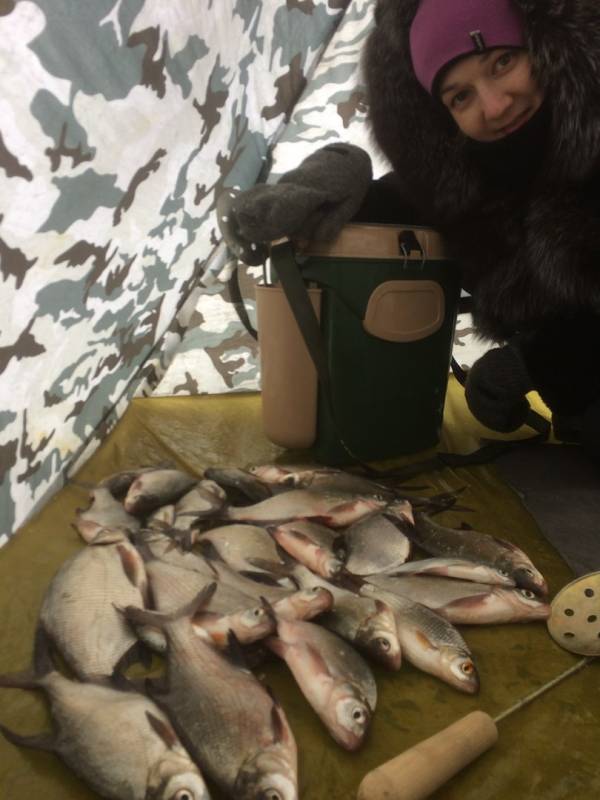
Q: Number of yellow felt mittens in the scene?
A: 0